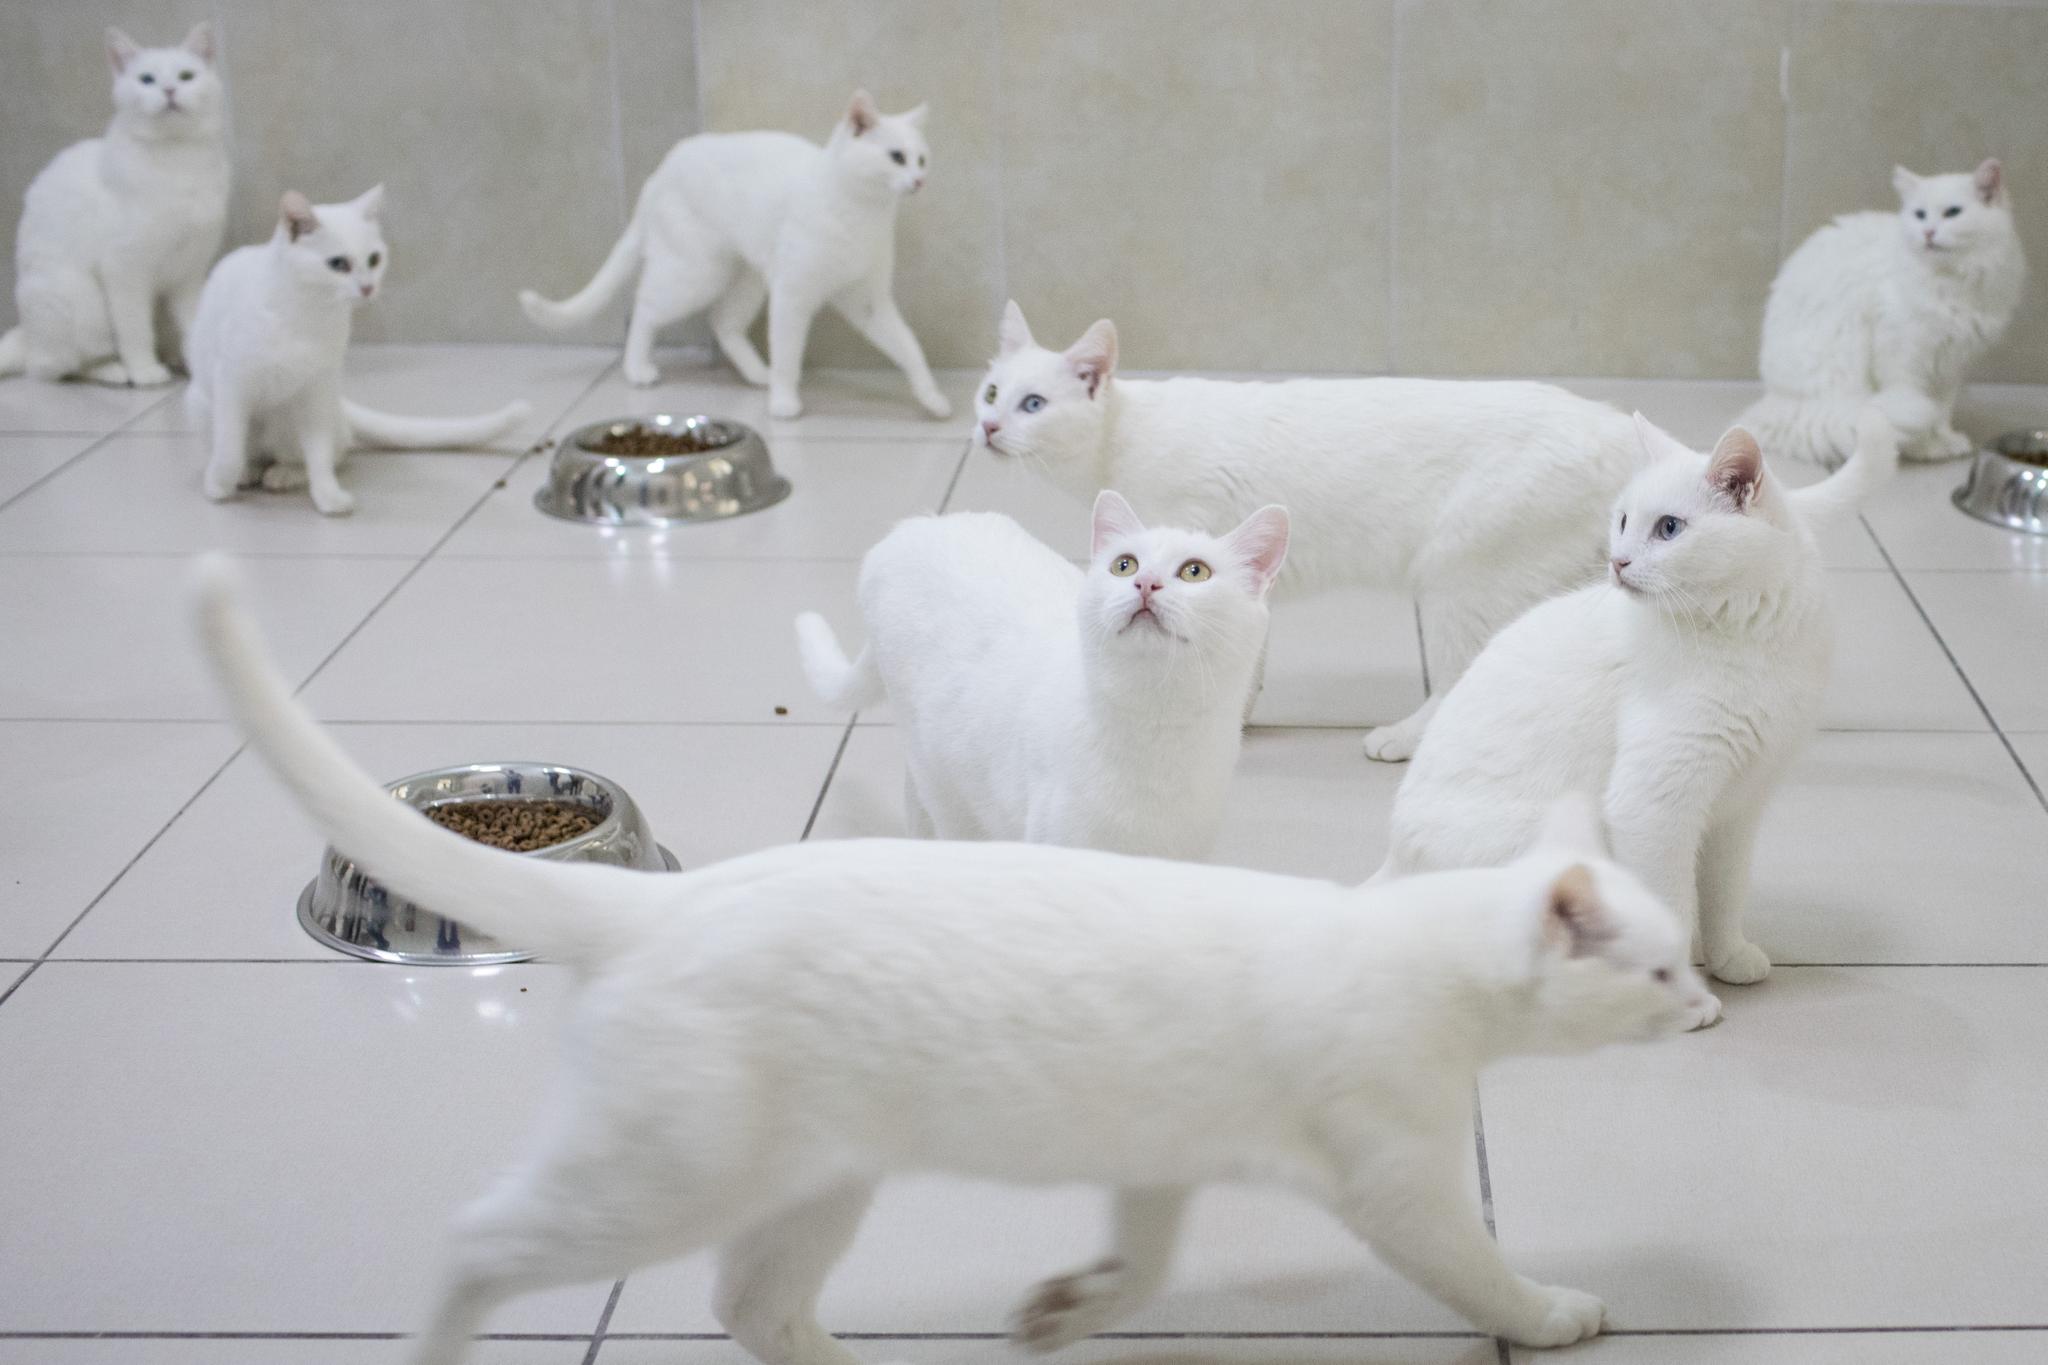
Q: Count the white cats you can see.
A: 8